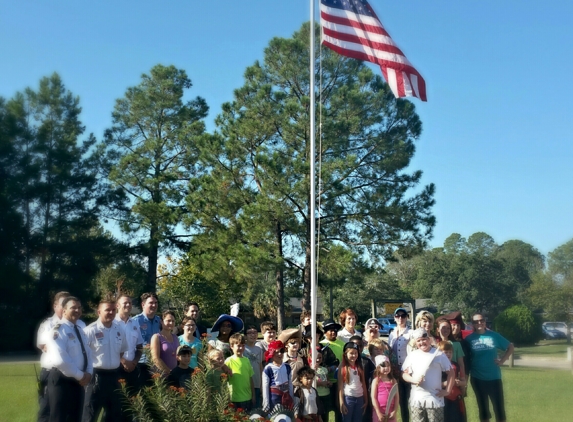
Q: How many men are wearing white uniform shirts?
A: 4